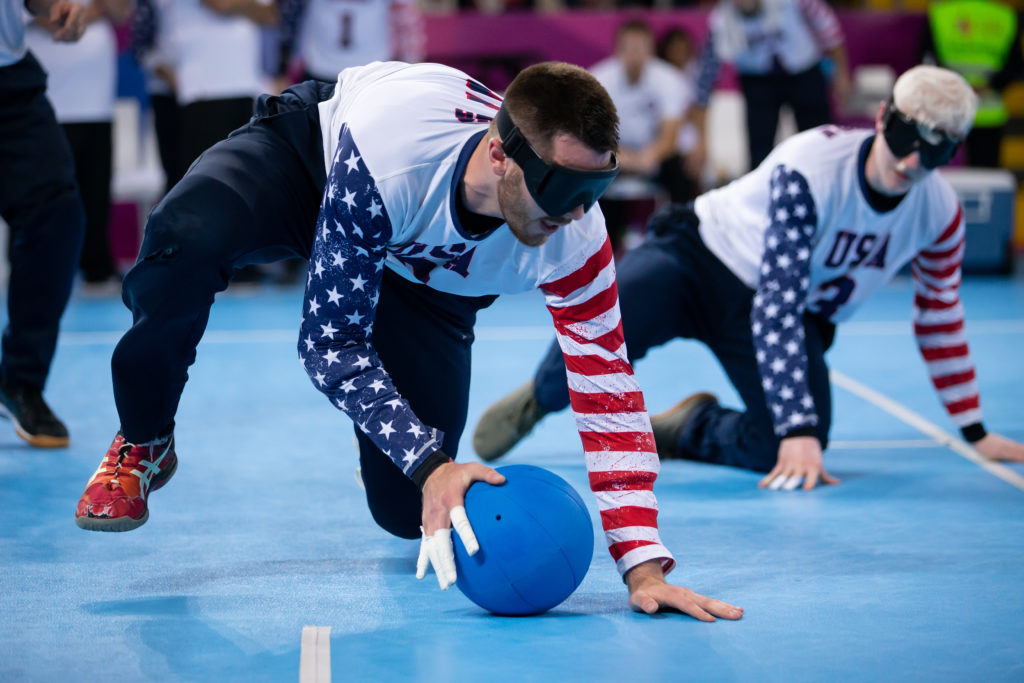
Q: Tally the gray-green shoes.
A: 2